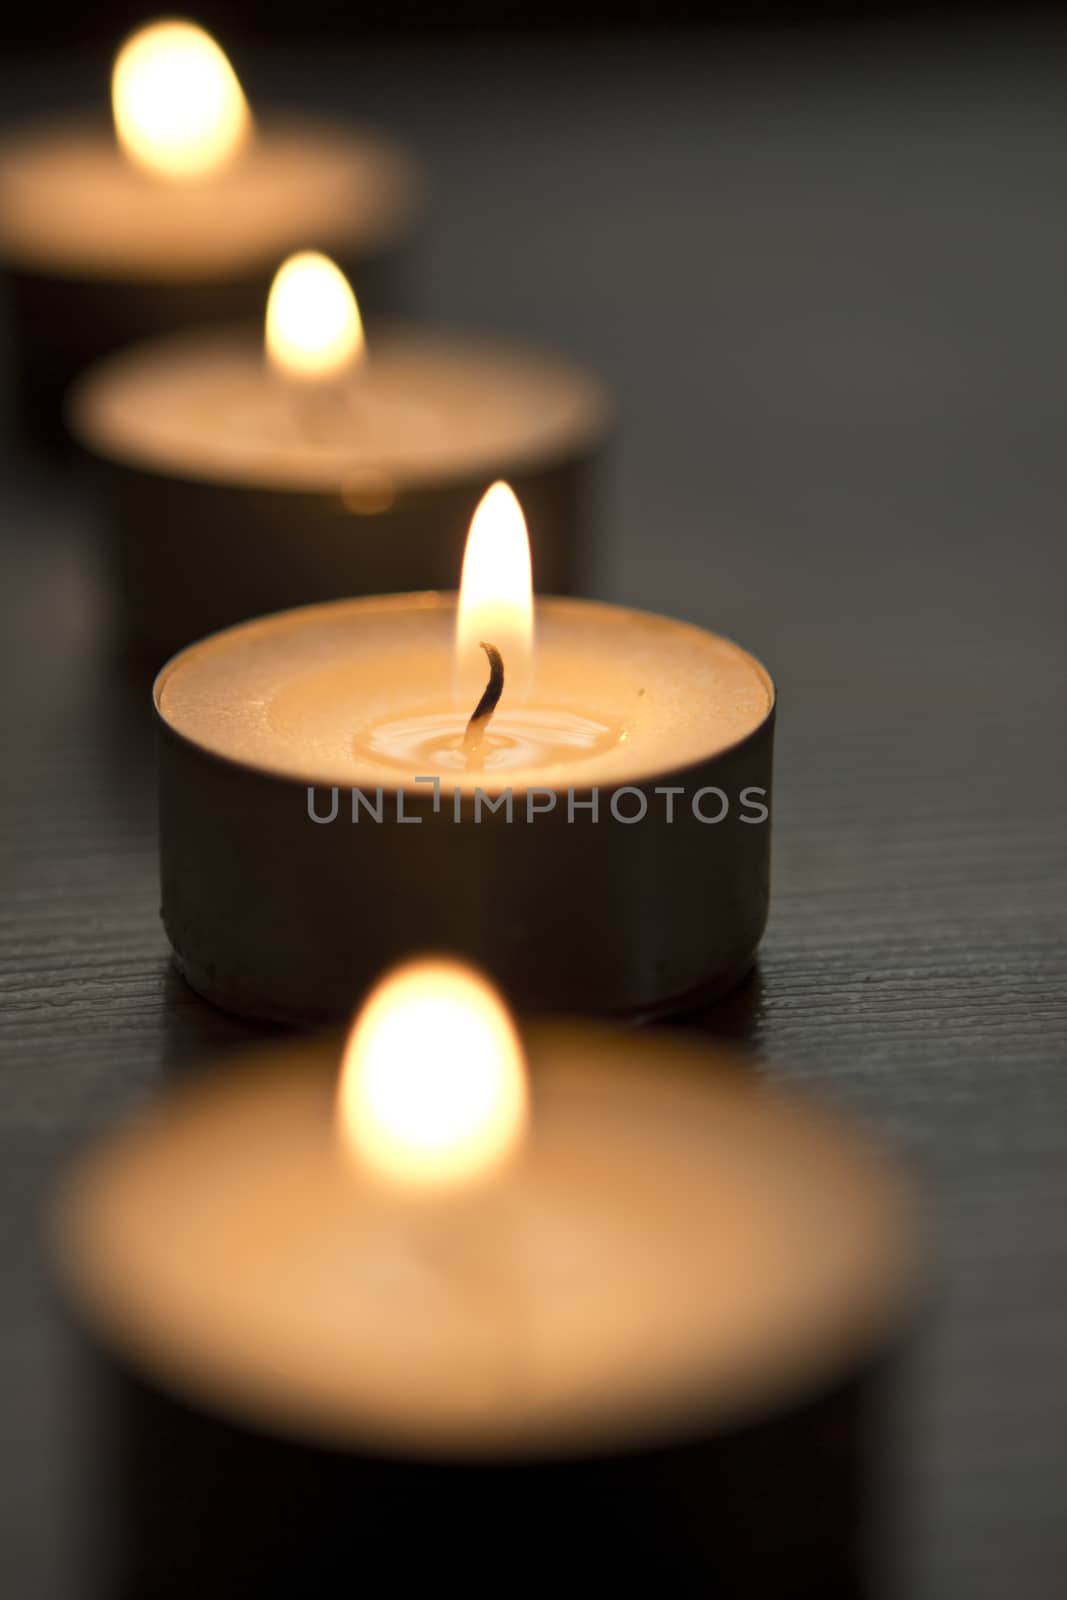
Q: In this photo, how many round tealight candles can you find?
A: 4